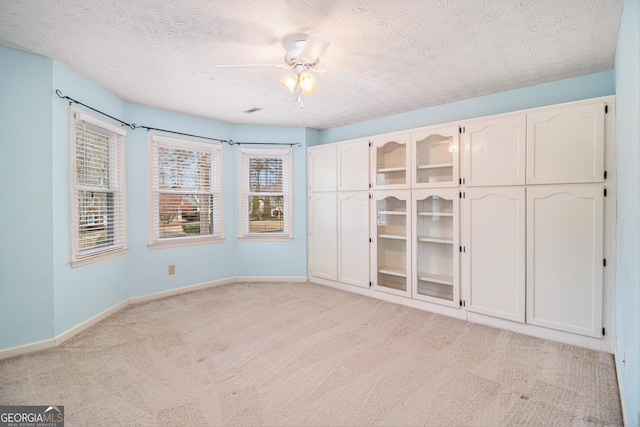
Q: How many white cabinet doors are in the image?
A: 12